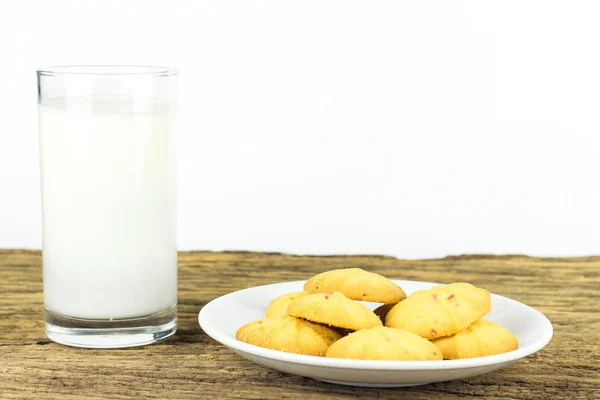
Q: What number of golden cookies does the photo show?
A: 7